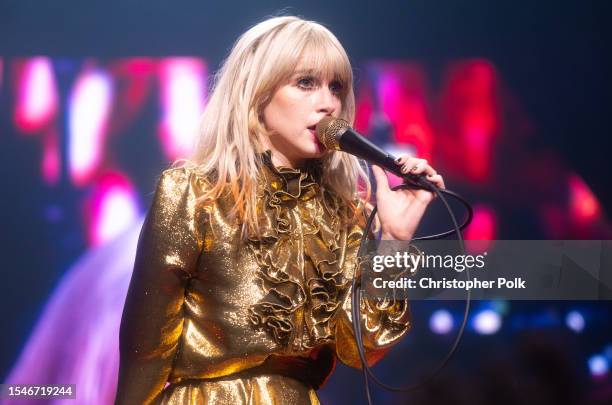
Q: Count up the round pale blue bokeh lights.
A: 4